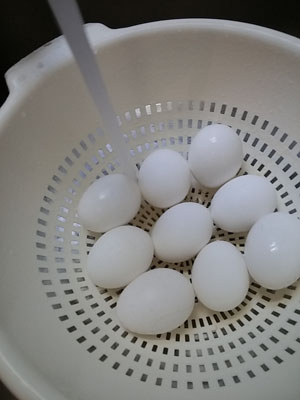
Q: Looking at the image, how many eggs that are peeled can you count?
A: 0